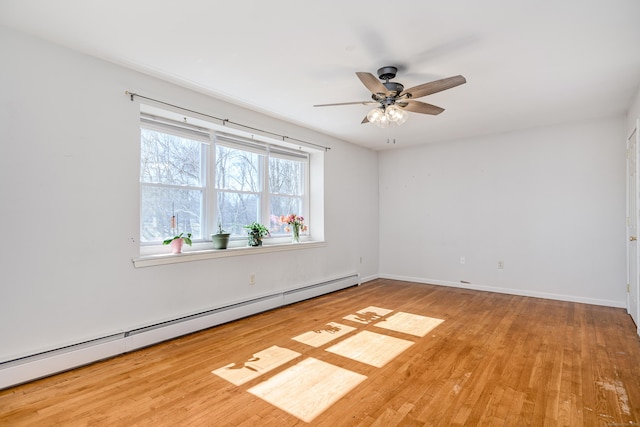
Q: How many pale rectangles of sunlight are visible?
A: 6